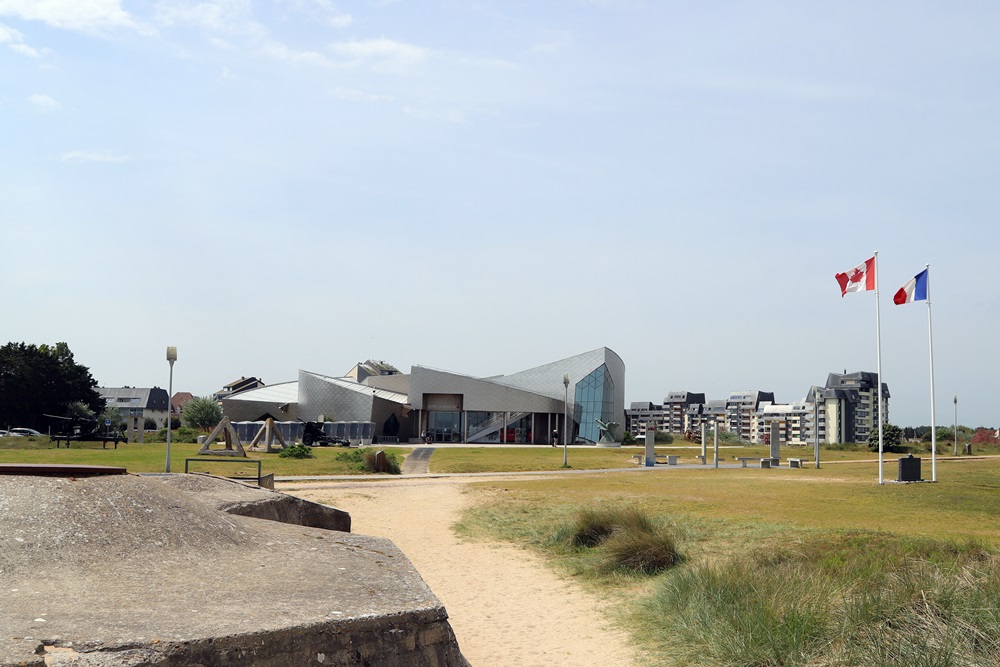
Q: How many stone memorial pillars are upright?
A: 4